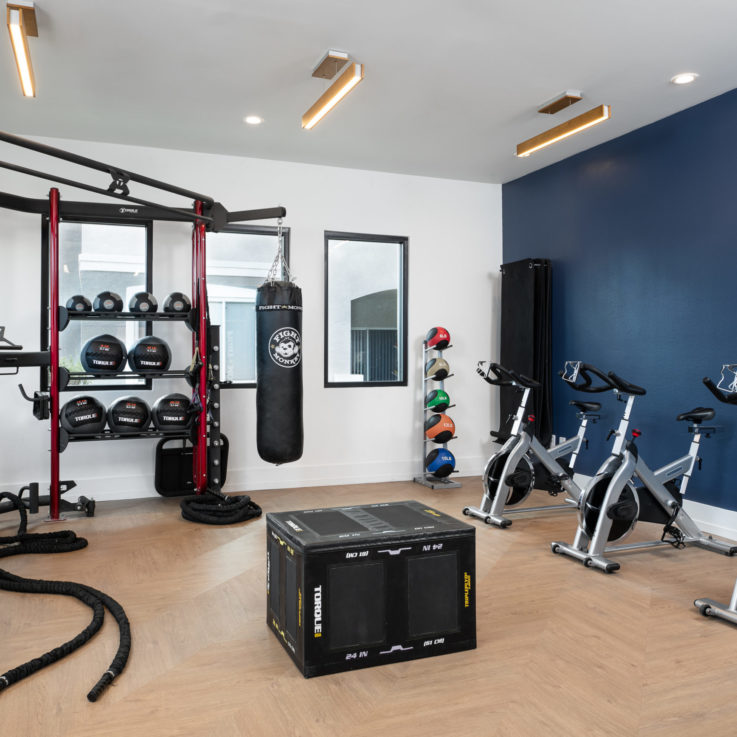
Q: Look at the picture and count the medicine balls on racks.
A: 14